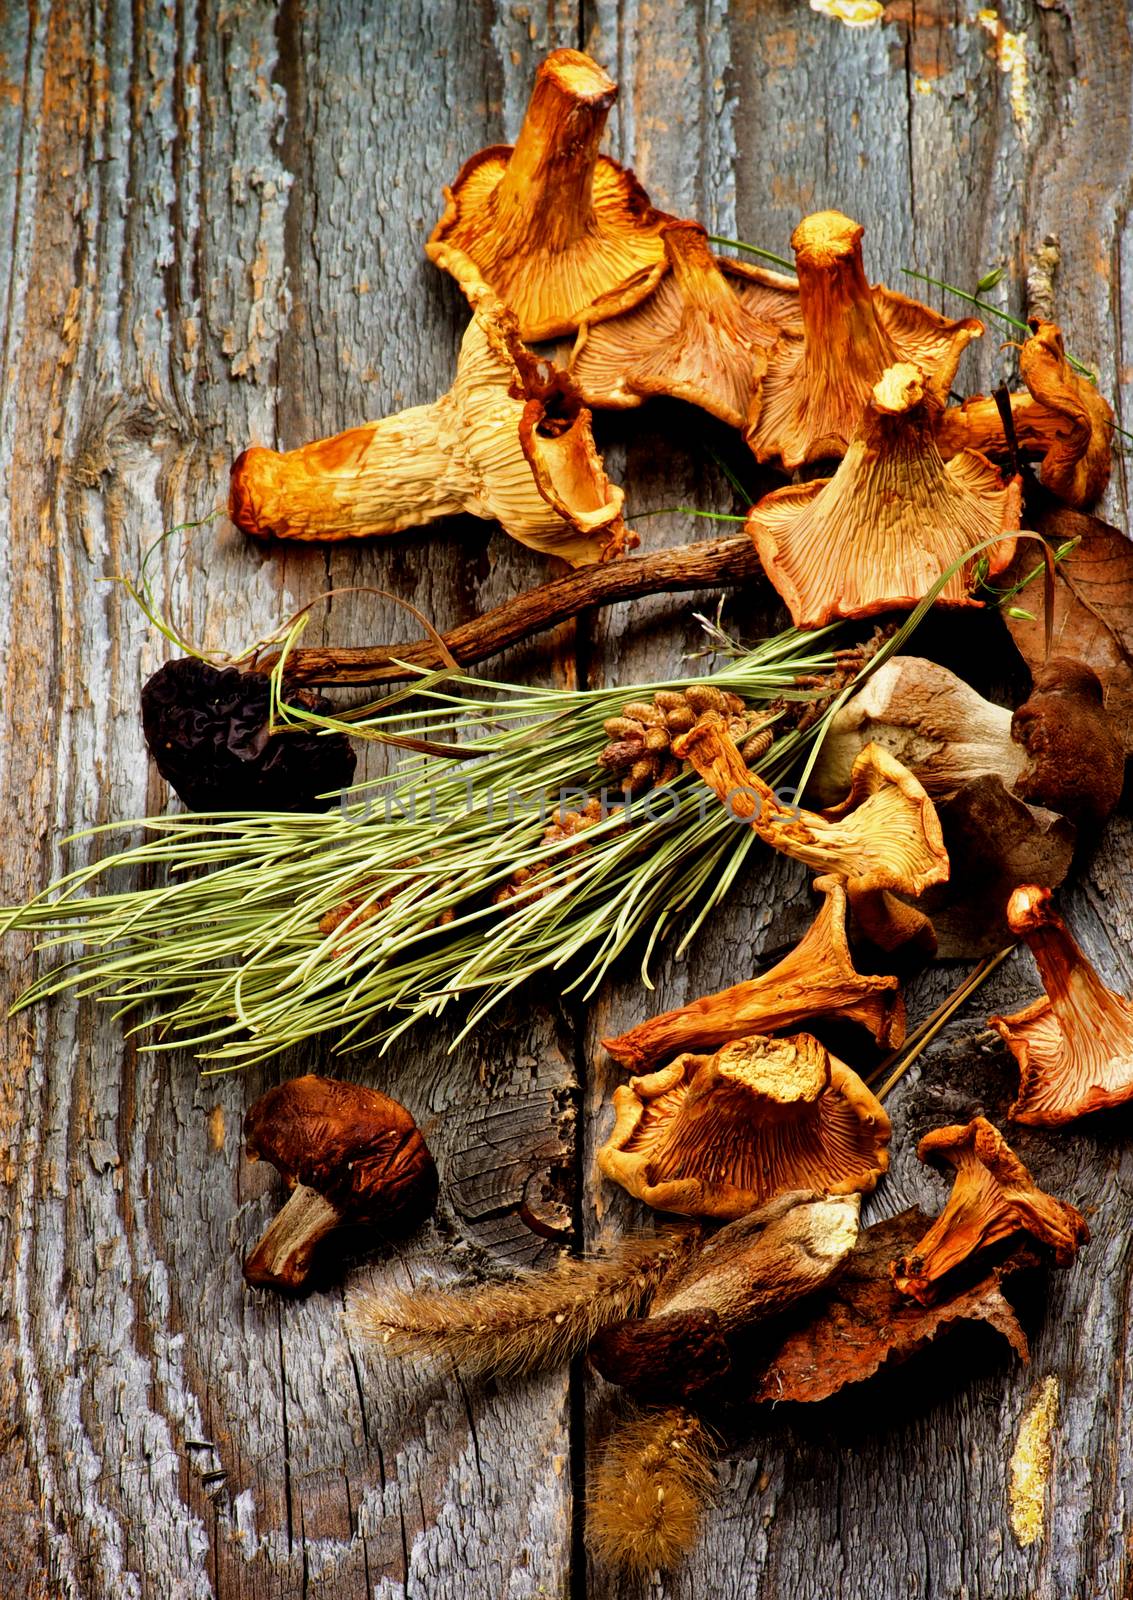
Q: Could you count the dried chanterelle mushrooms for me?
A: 11